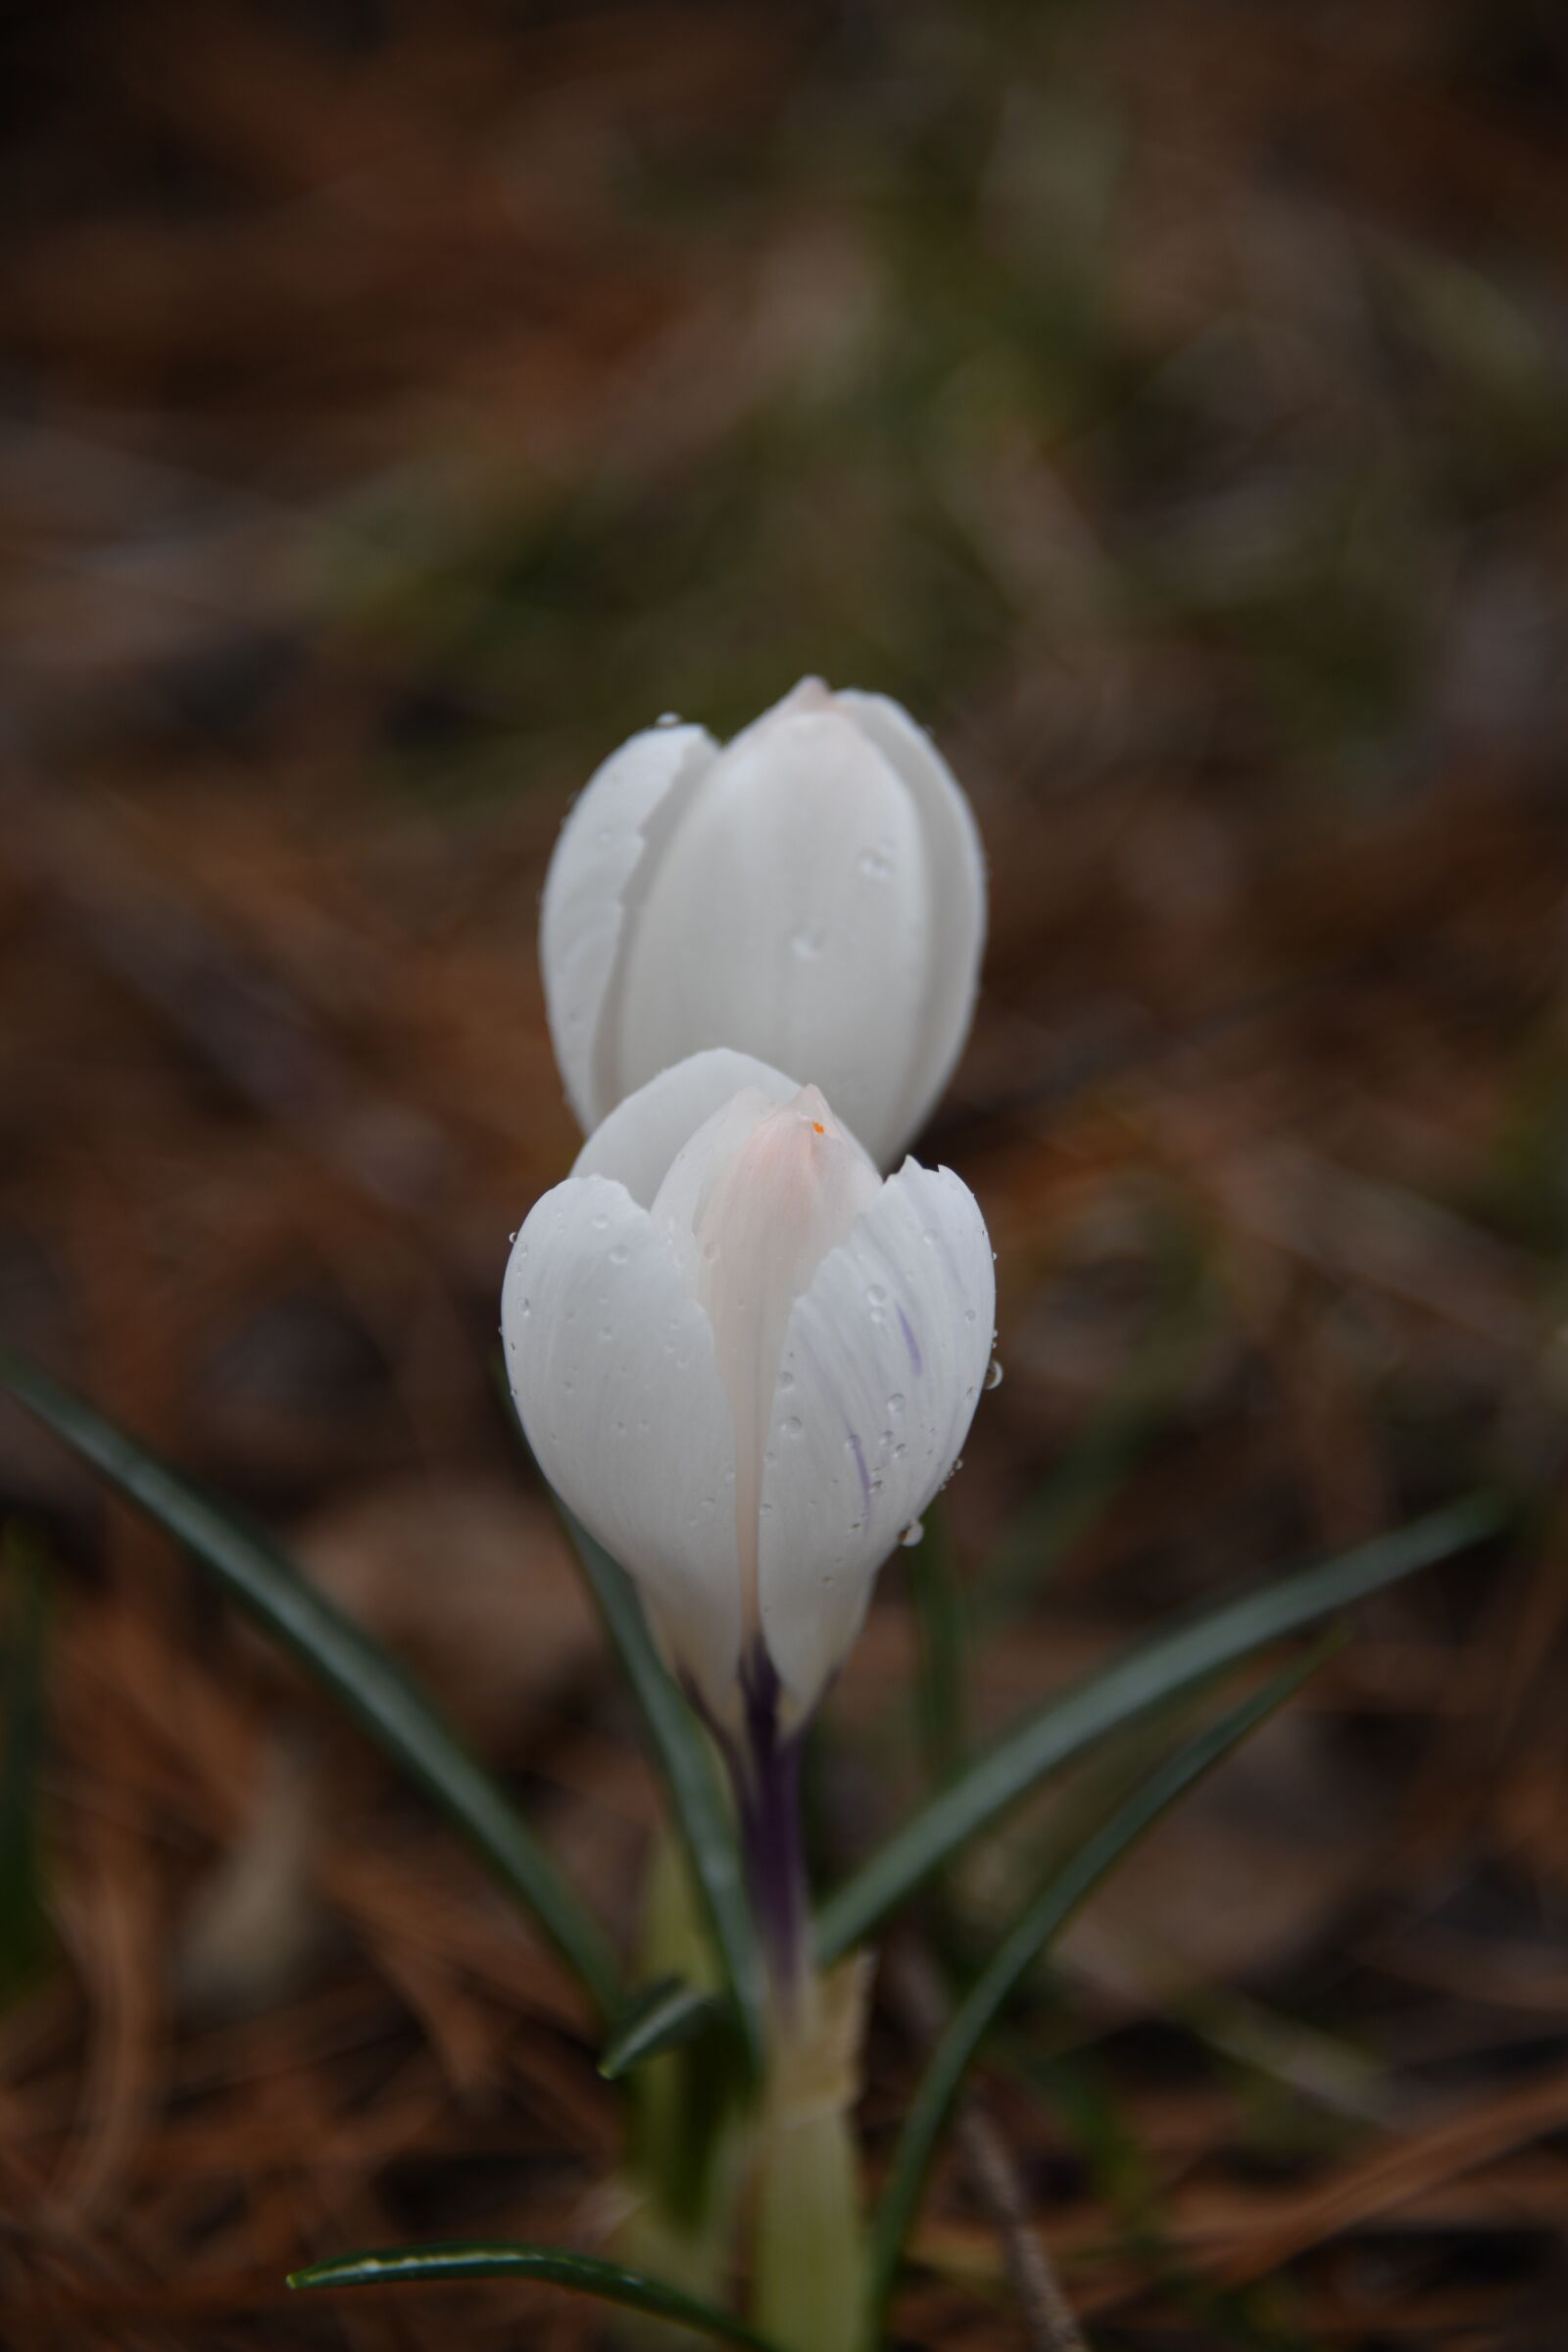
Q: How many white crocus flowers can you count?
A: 2